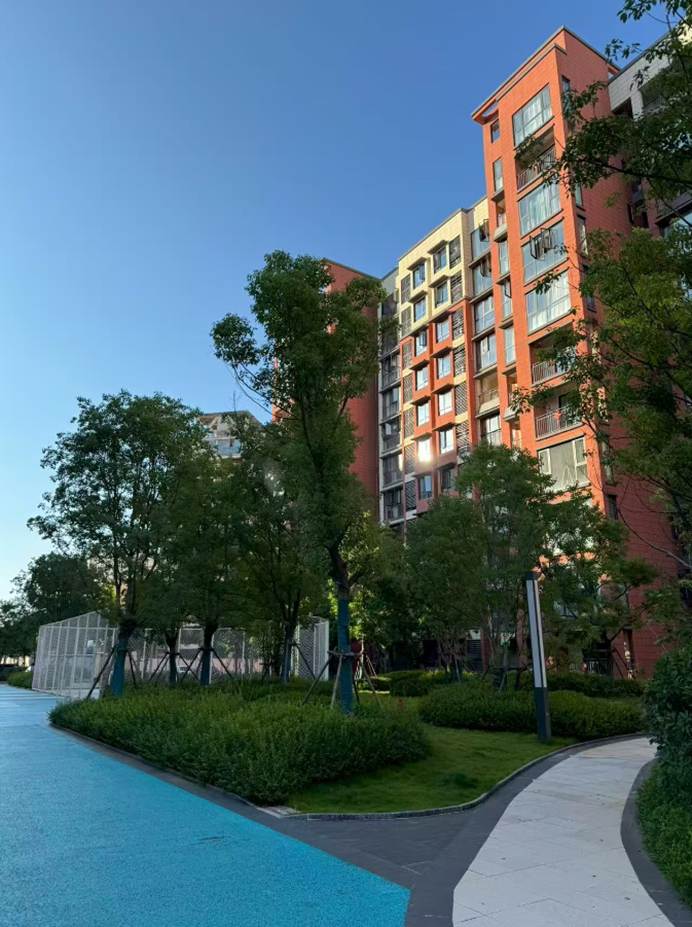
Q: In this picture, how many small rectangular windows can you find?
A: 14